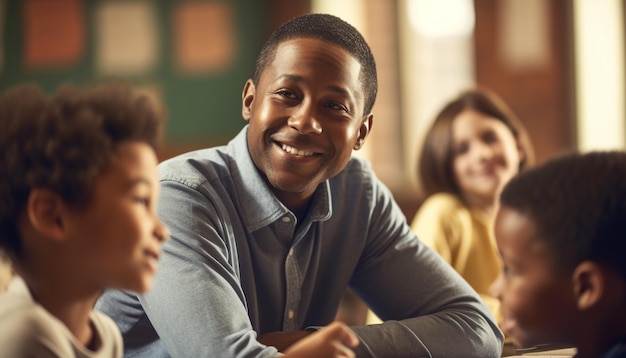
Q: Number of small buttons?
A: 3